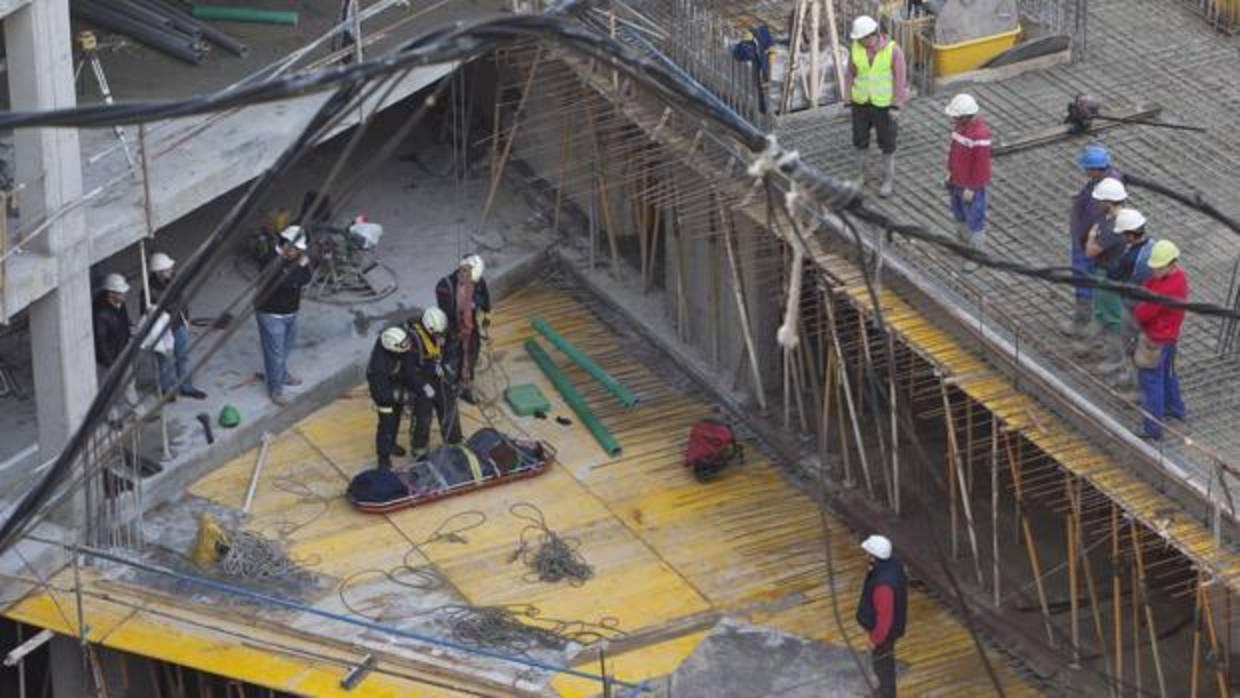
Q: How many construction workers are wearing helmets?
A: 13